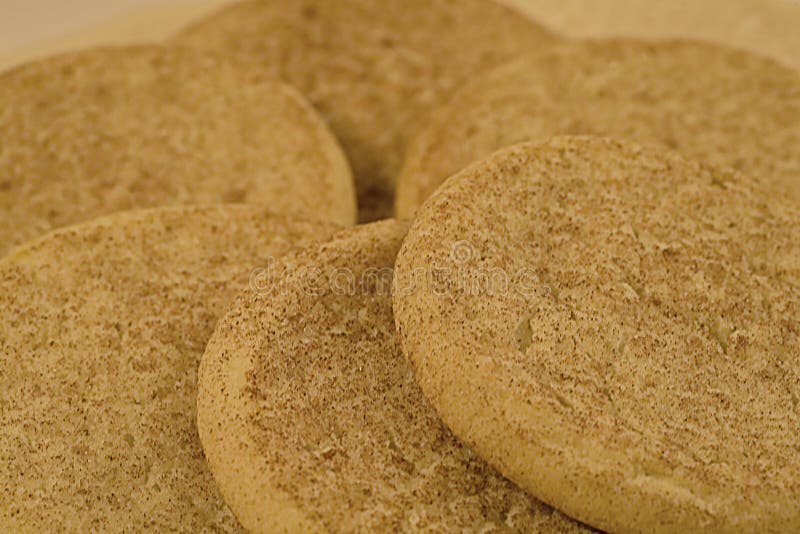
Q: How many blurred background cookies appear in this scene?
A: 3